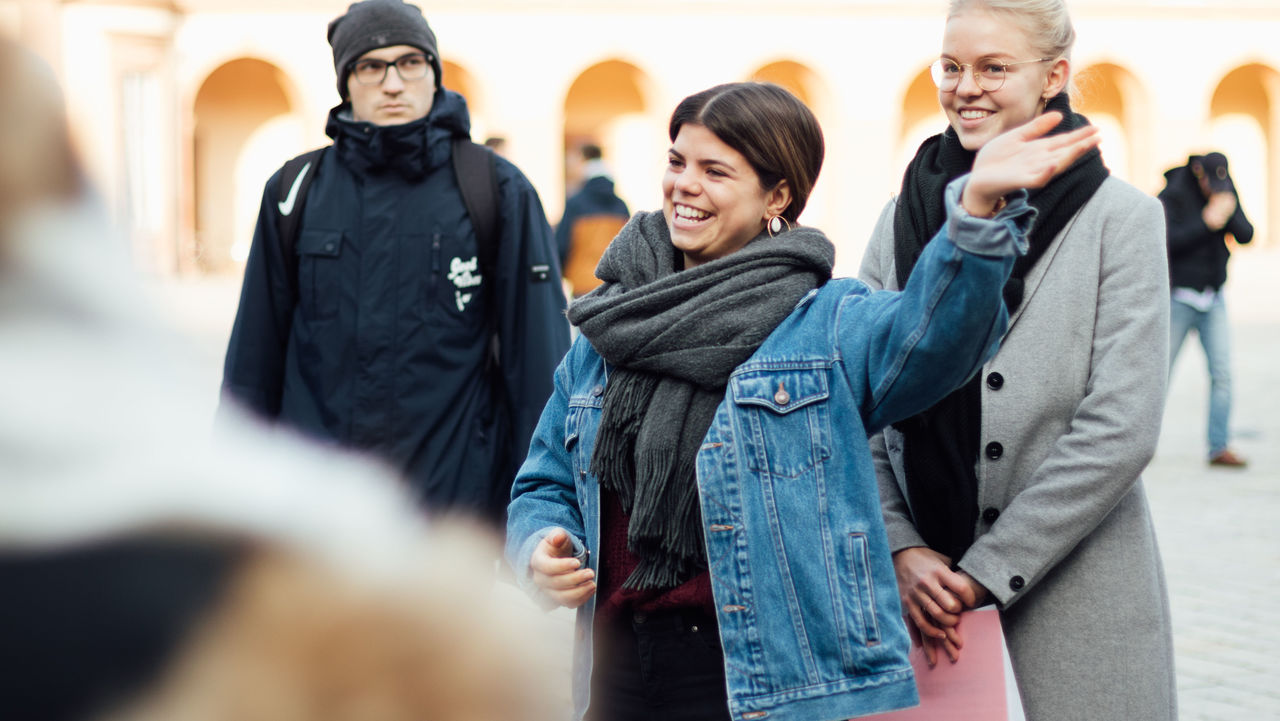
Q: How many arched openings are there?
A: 7